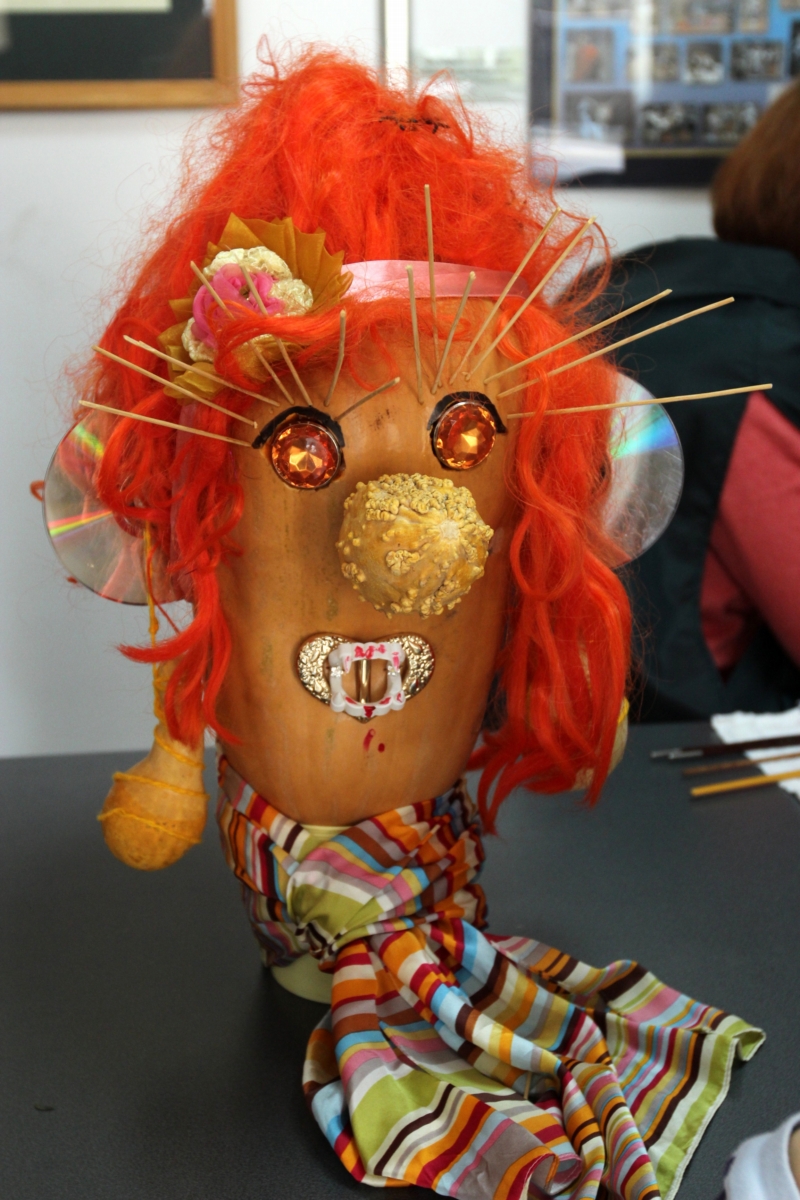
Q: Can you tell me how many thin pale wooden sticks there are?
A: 15